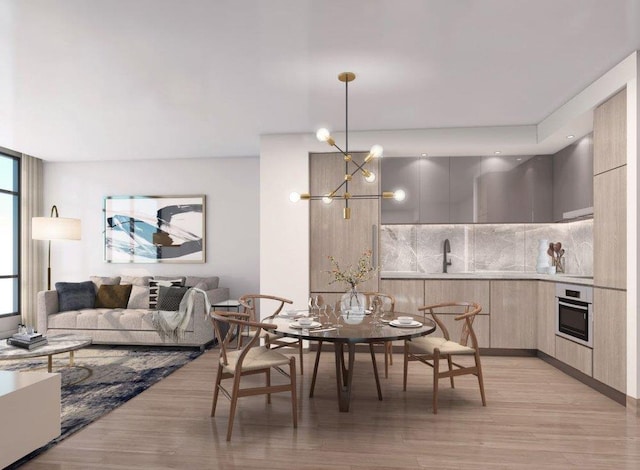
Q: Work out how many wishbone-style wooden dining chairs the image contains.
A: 4